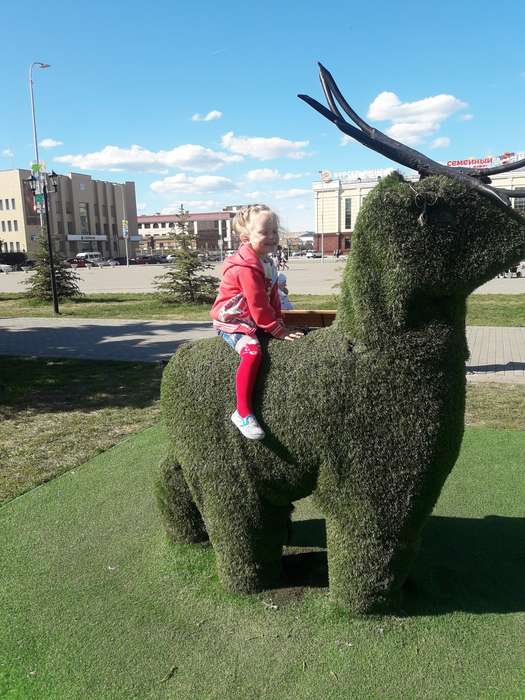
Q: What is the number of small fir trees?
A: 2